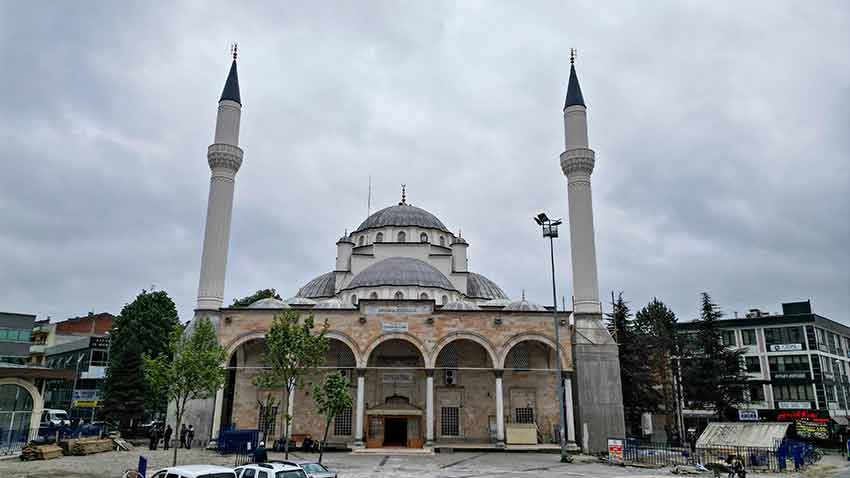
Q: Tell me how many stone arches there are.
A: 5